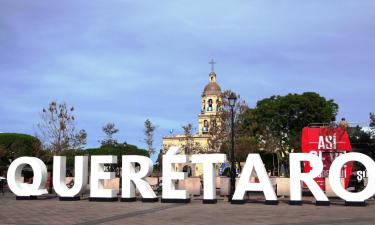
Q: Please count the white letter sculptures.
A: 9